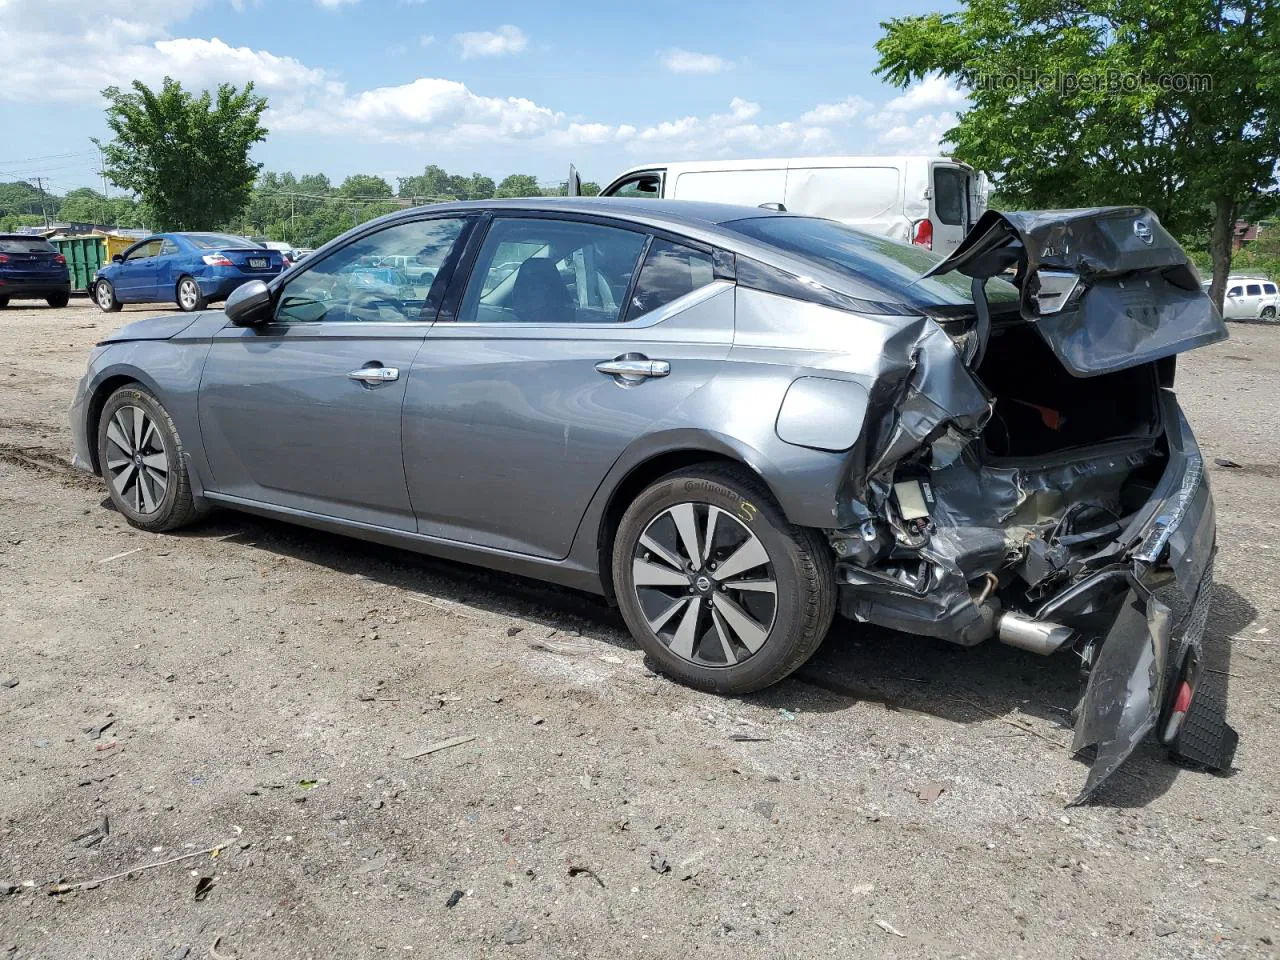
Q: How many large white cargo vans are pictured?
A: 1